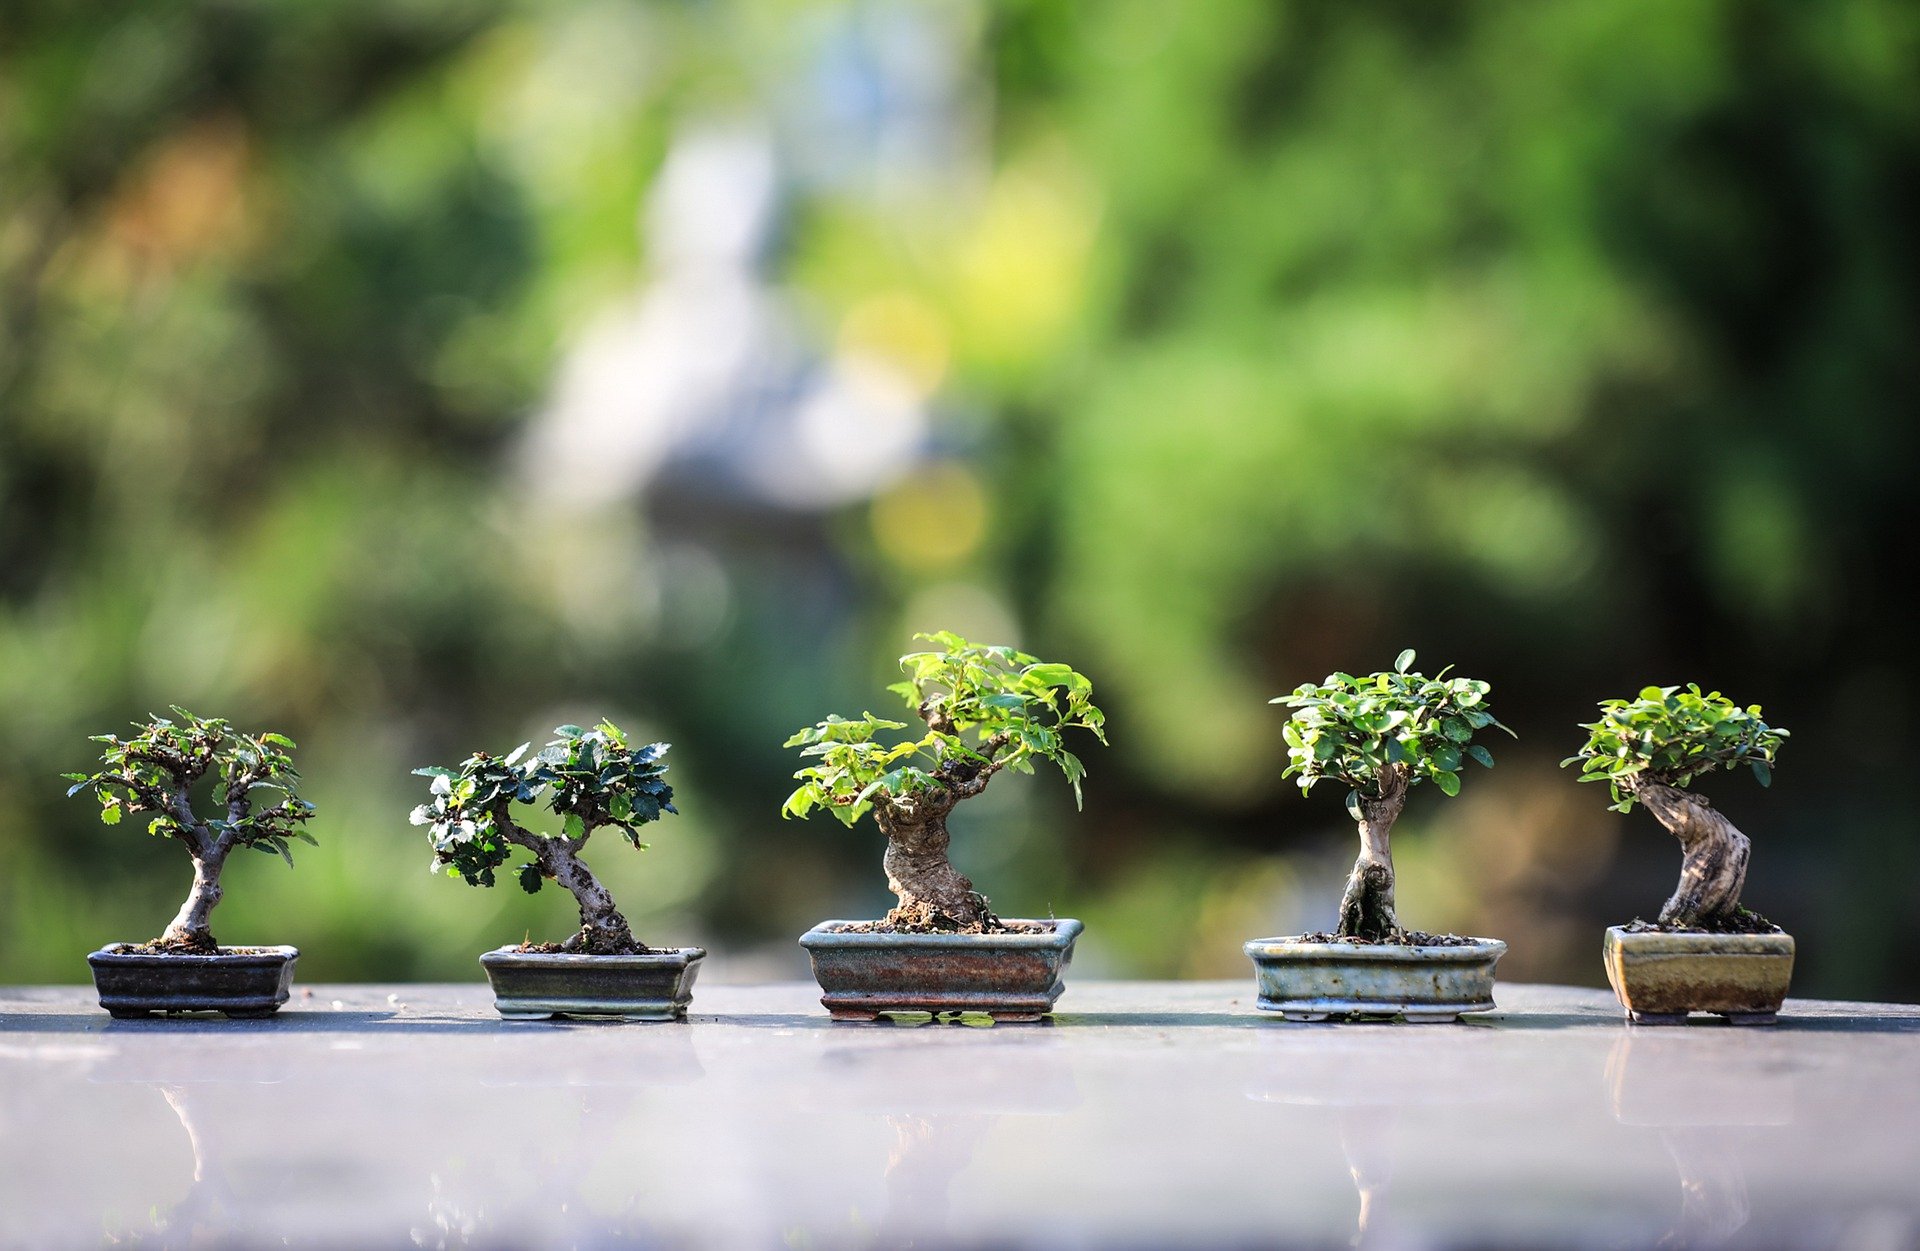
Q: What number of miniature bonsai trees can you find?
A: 5